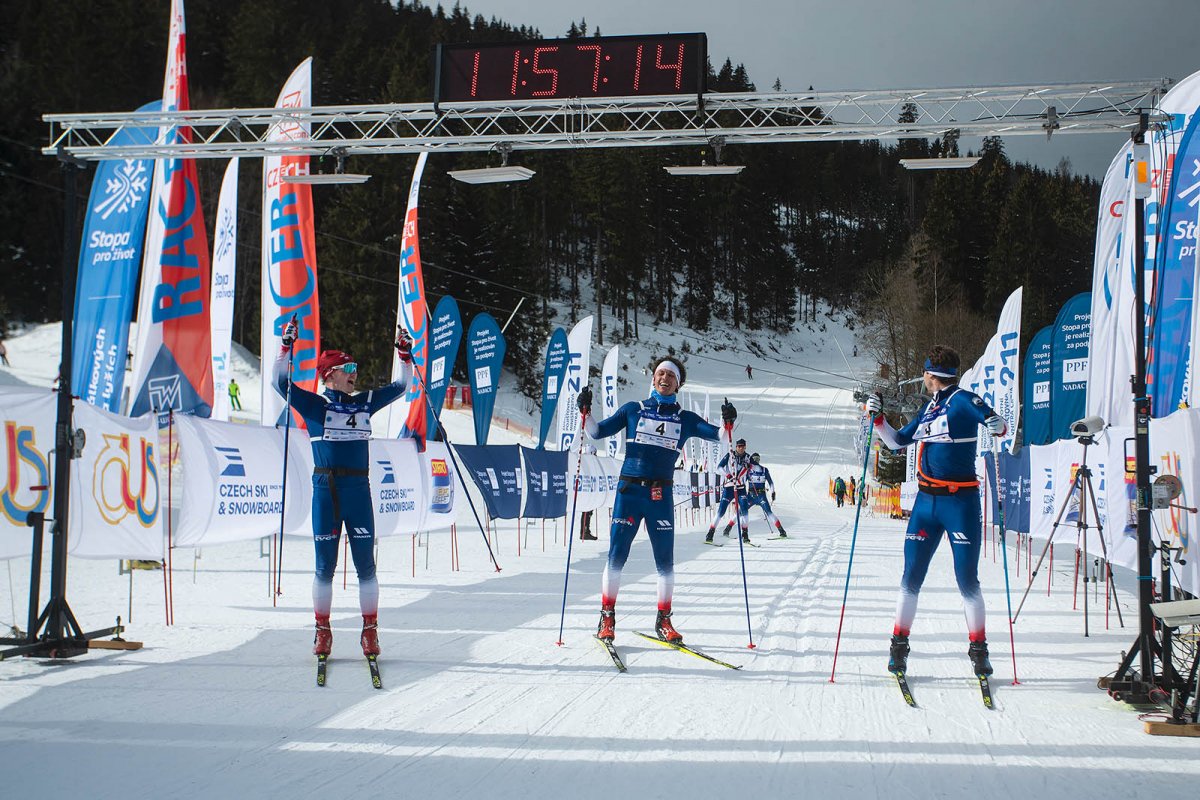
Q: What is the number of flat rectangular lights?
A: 4